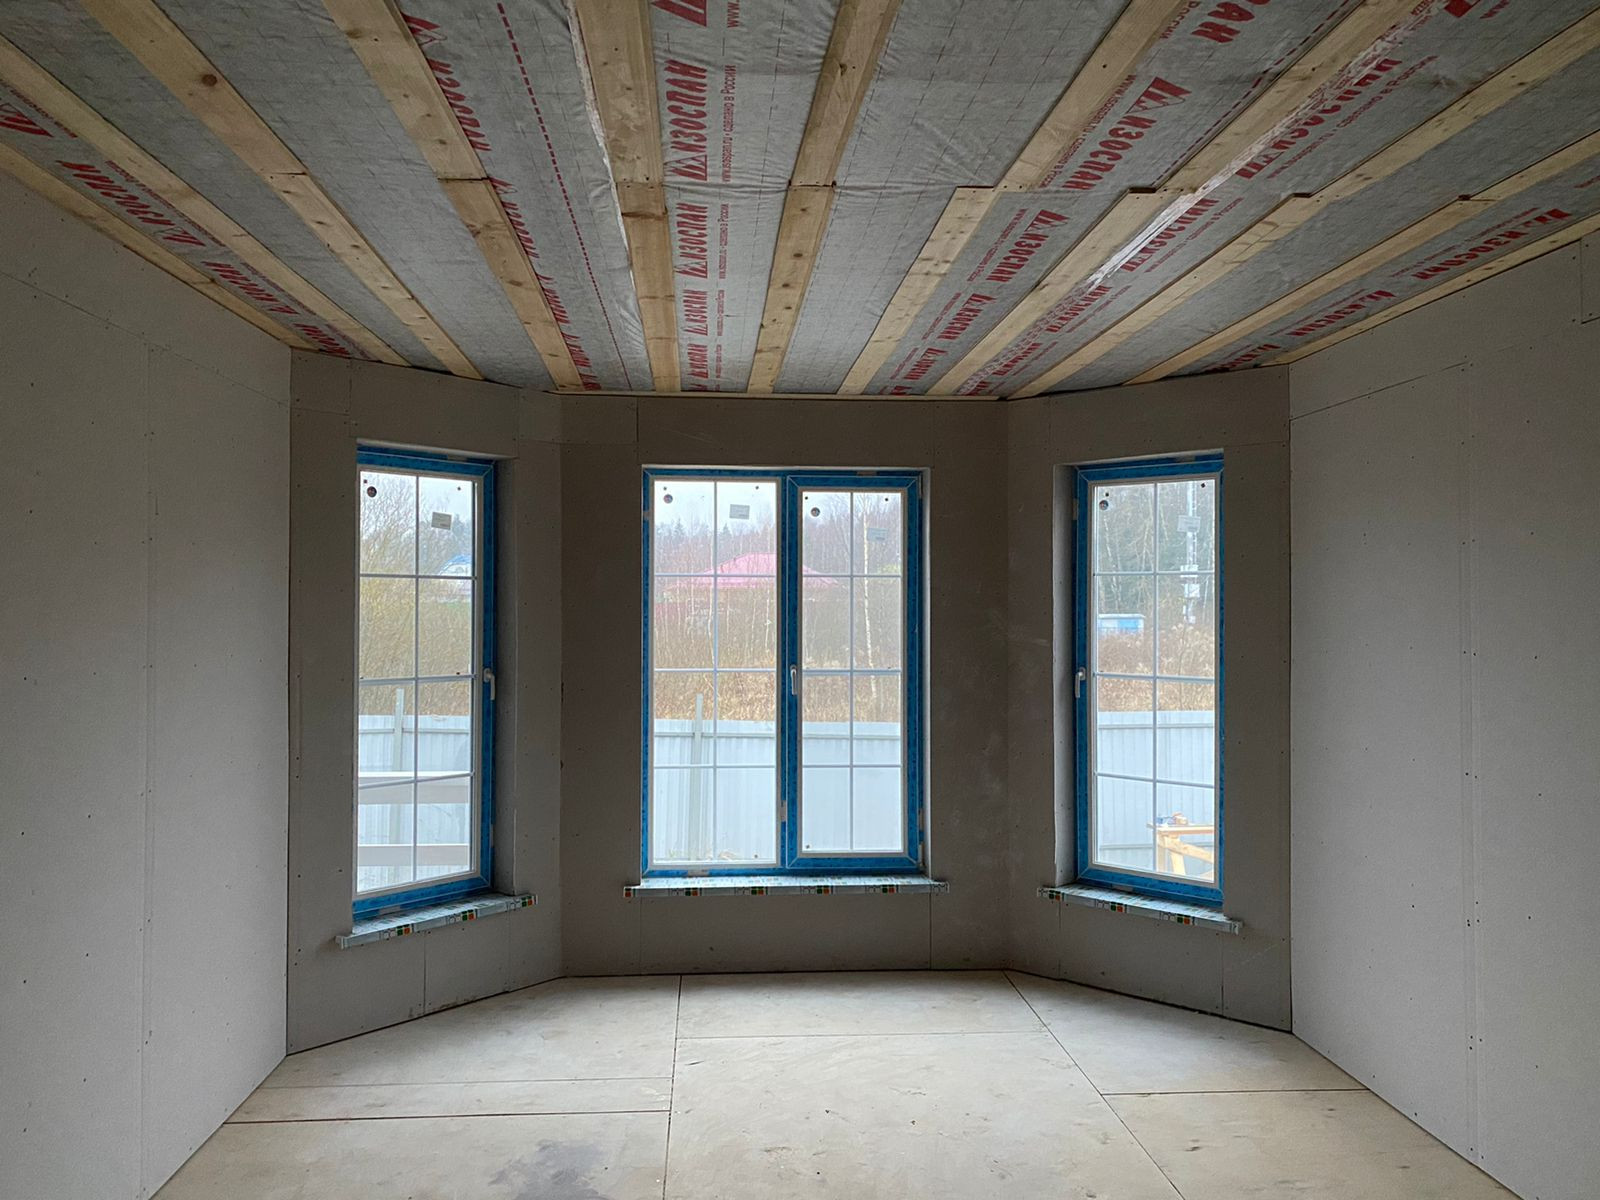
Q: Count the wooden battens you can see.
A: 11